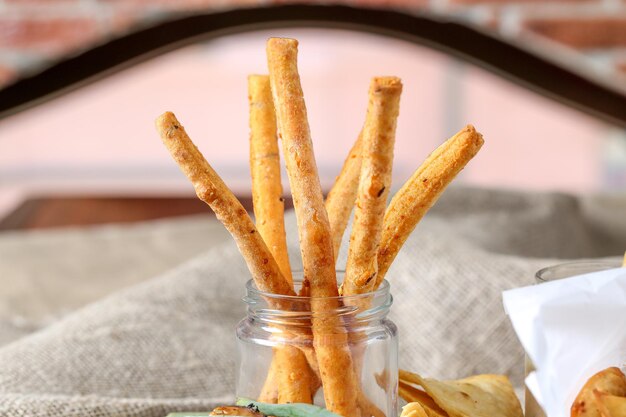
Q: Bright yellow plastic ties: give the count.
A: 0